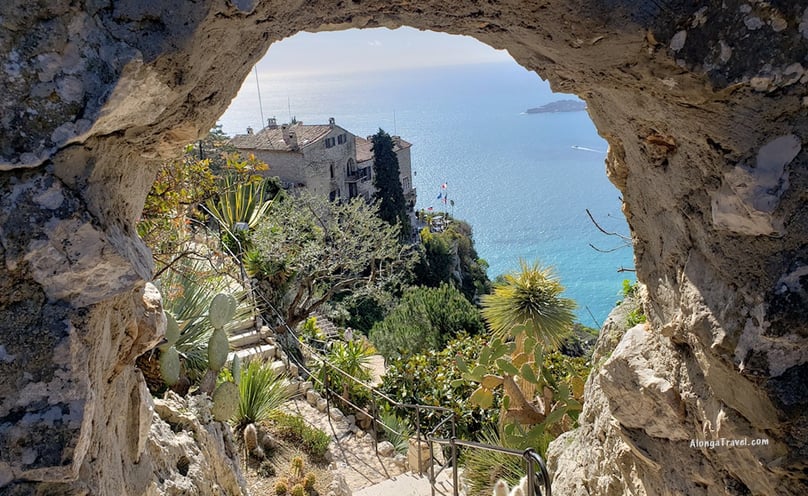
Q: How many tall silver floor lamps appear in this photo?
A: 0